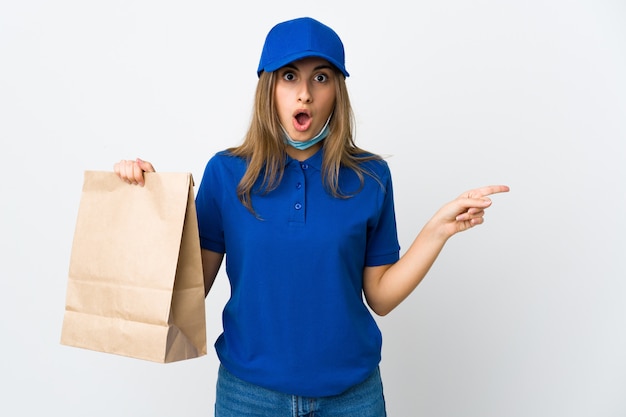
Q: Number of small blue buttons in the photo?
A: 3